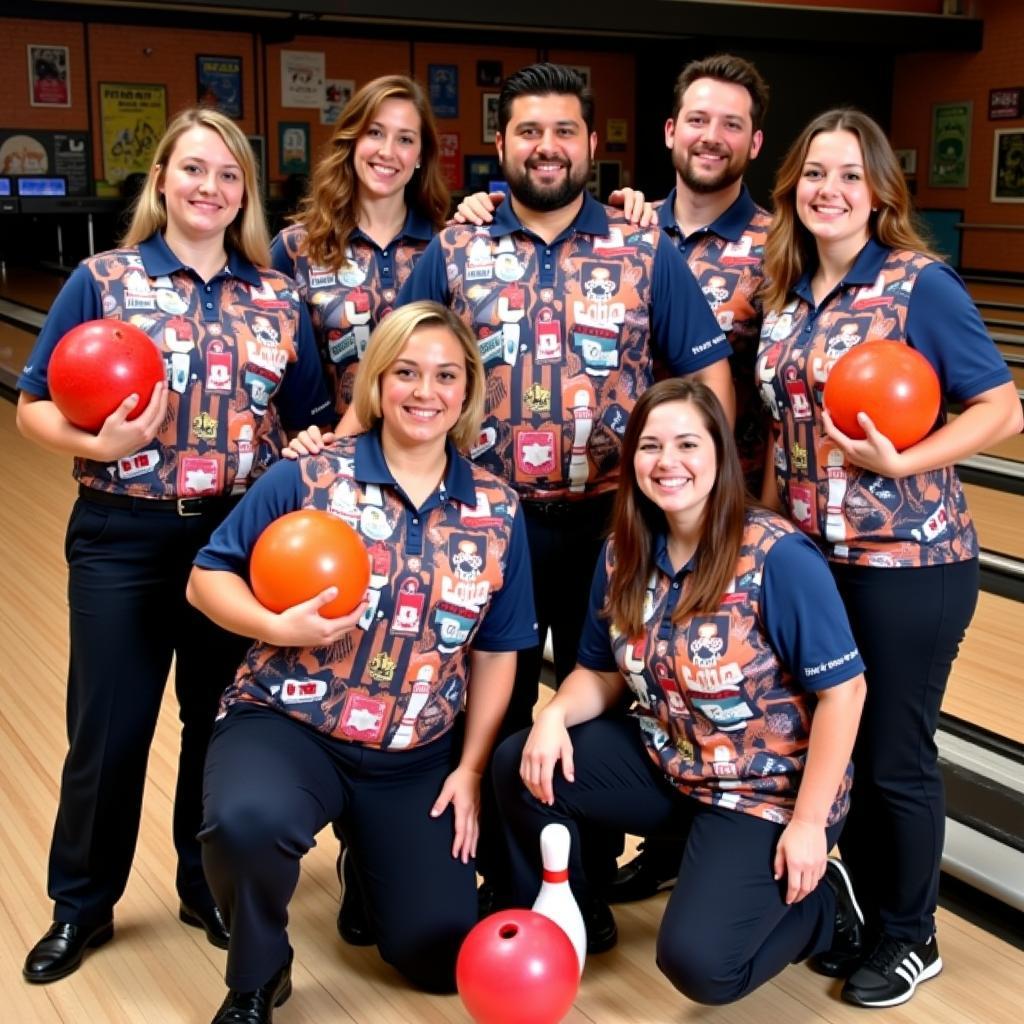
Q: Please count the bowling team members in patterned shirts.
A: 7